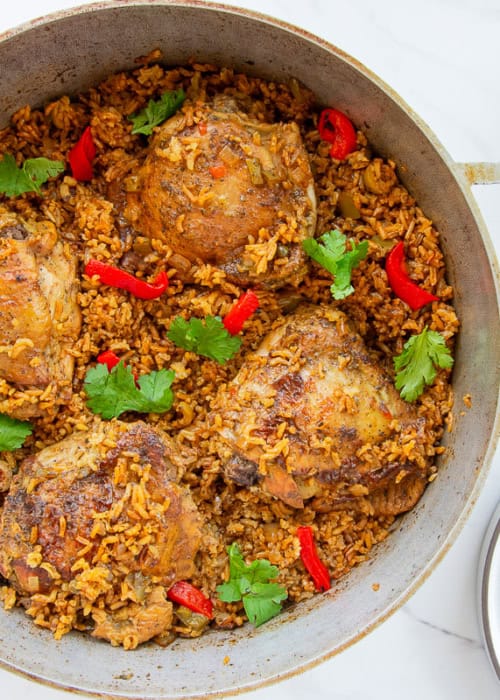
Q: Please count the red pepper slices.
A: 8